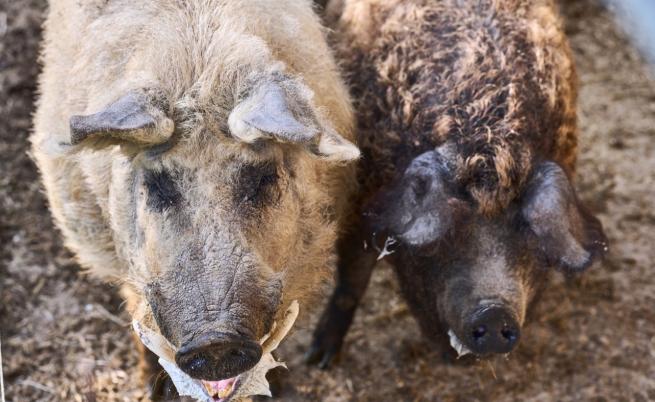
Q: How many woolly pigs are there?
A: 2